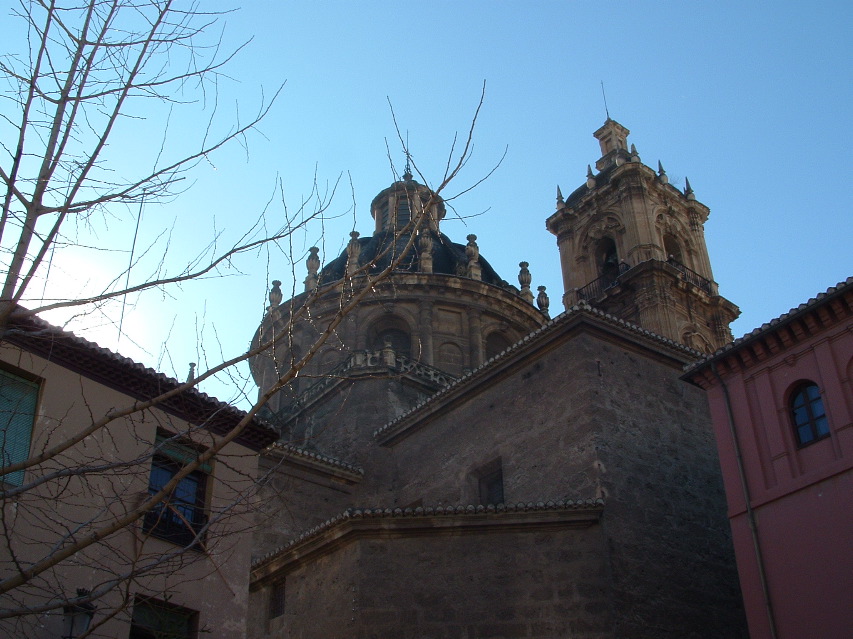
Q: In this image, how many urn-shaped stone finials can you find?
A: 7